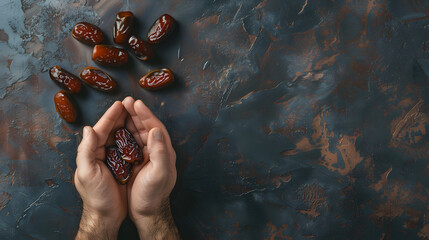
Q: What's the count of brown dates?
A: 11